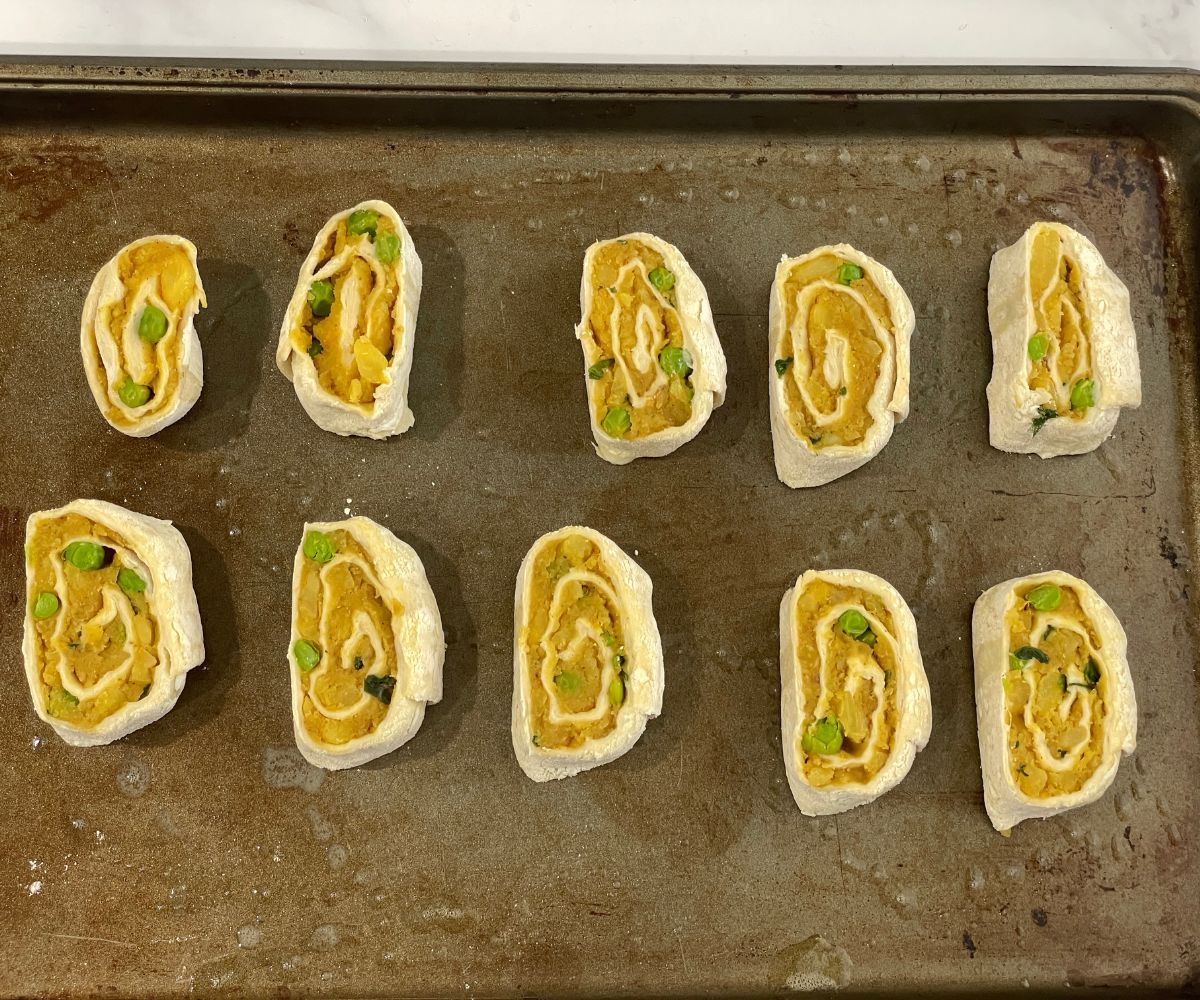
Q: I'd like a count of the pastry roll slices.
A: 10